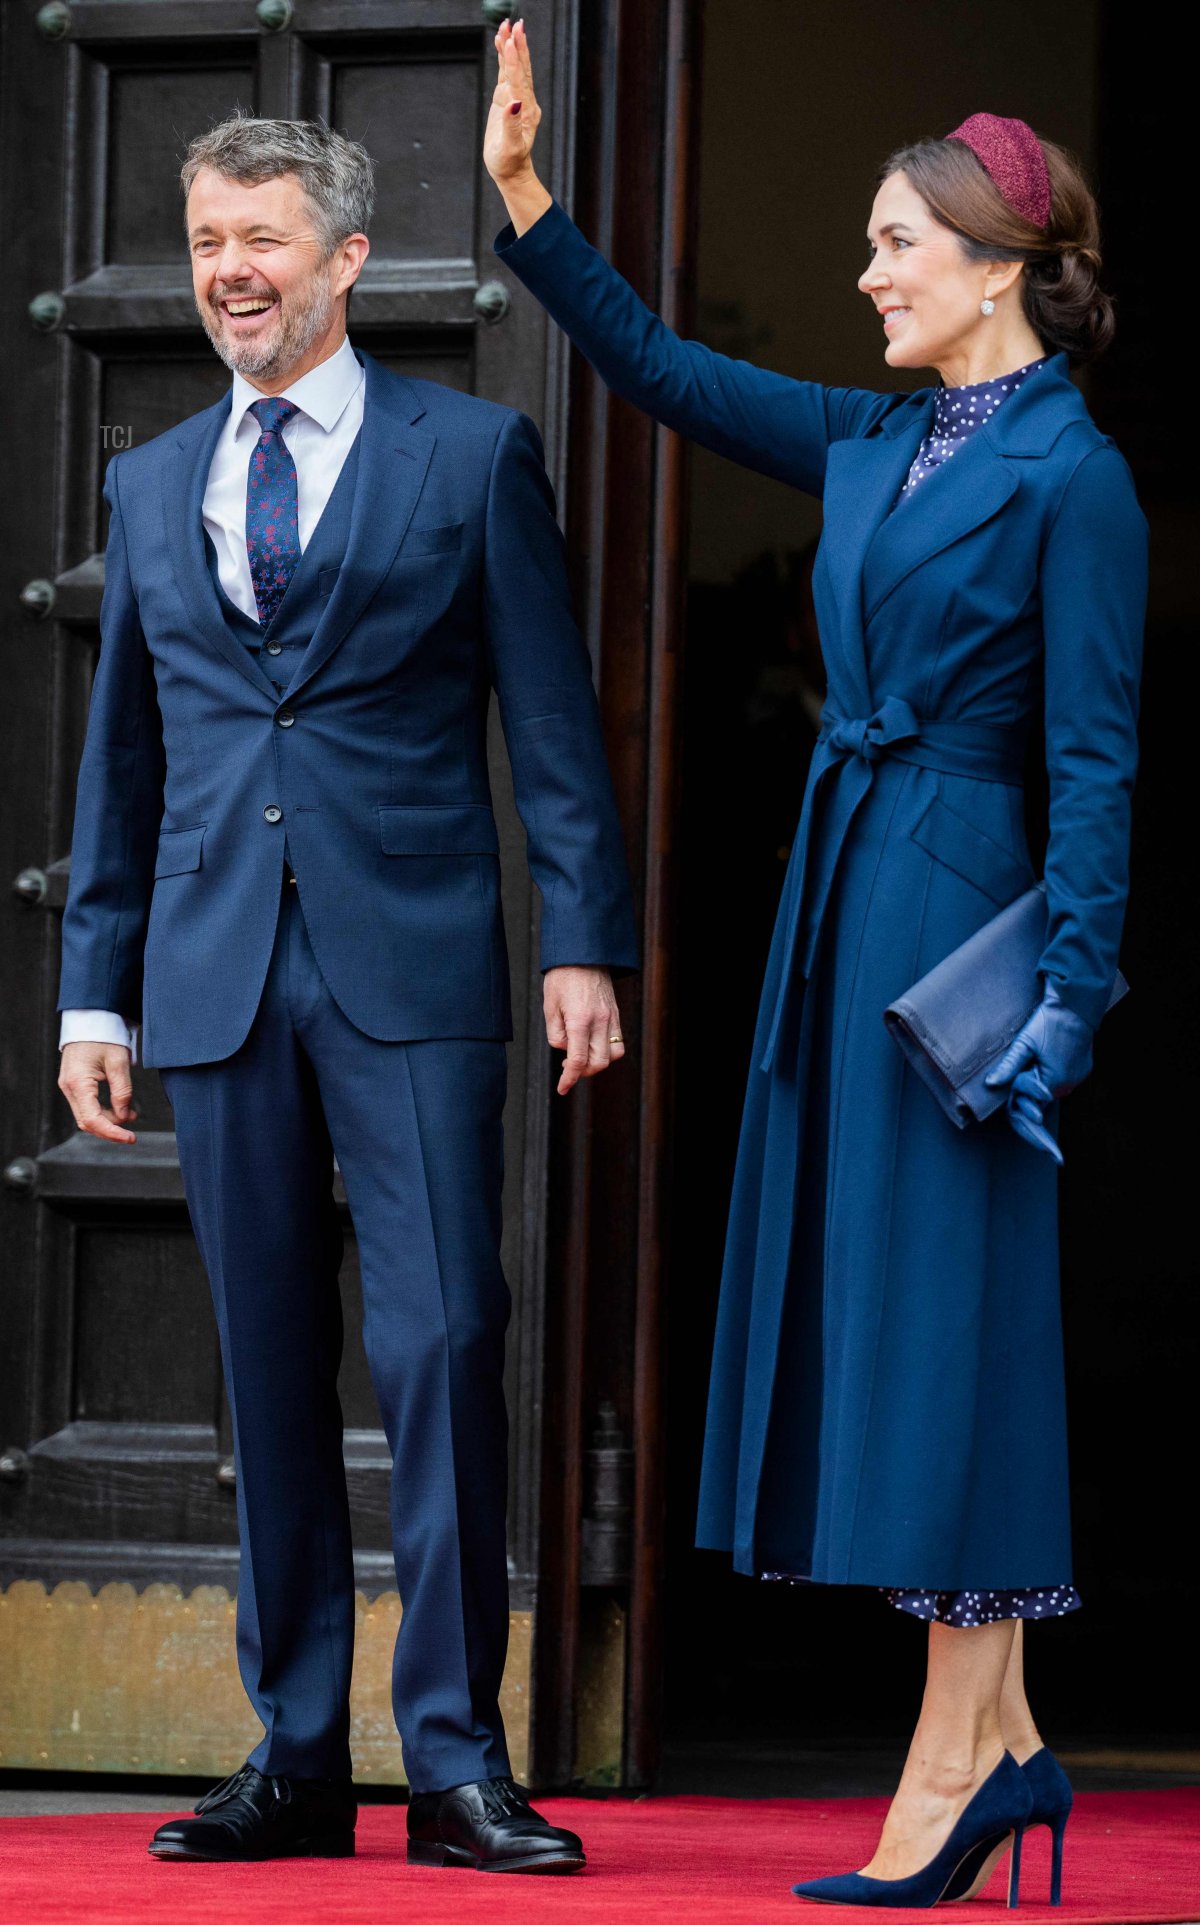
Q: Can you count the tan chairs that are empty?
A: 0